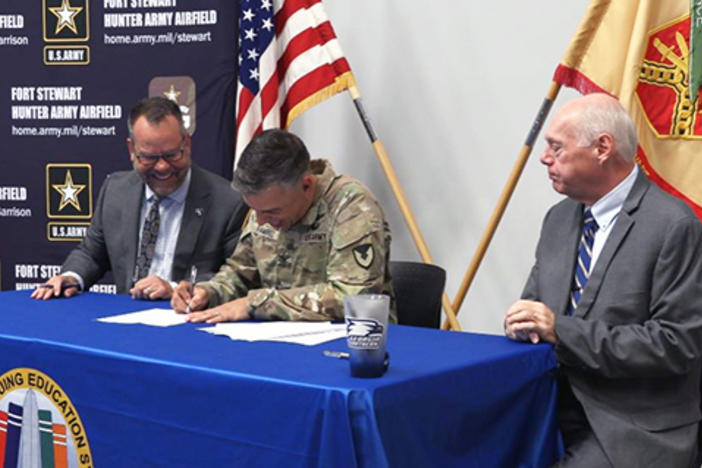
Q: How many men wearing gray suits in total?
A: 2